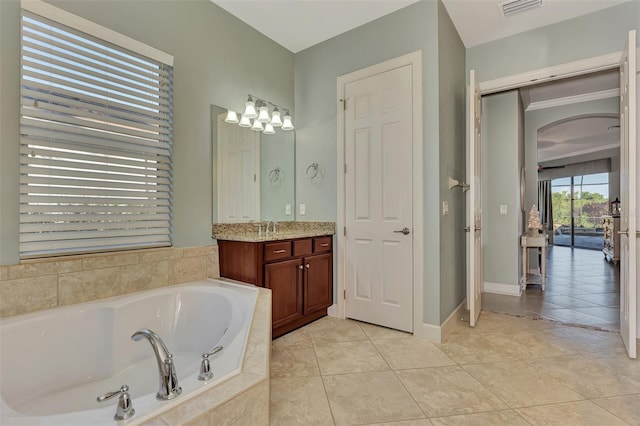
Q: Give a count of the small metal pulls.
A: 4